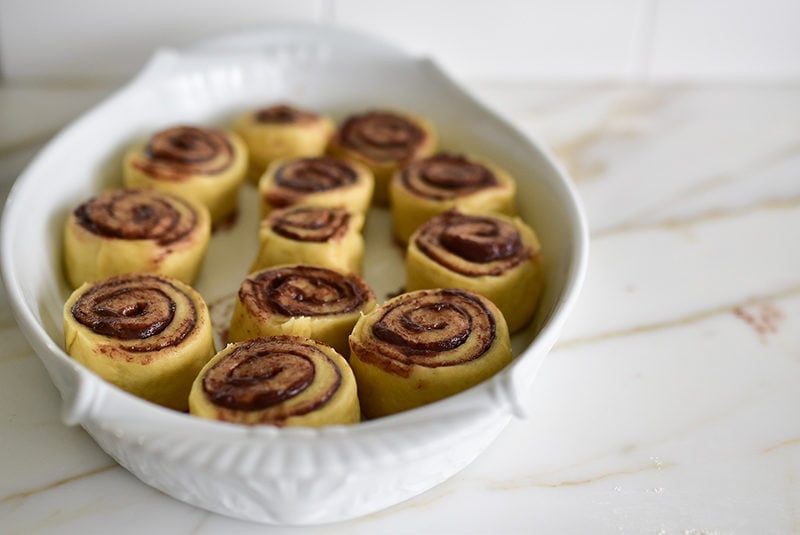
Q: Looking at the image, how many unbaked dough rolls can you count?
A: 12